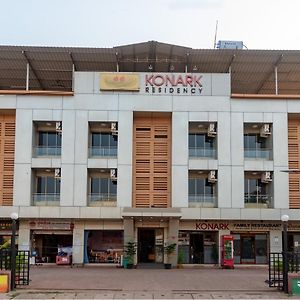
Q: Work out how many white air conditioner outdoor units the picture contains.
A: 8